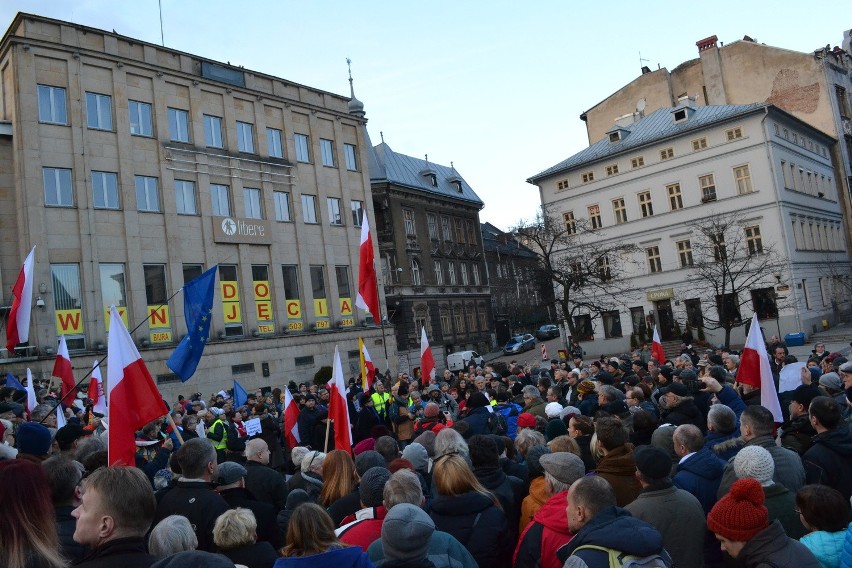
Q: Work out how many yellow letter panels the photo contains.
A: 10